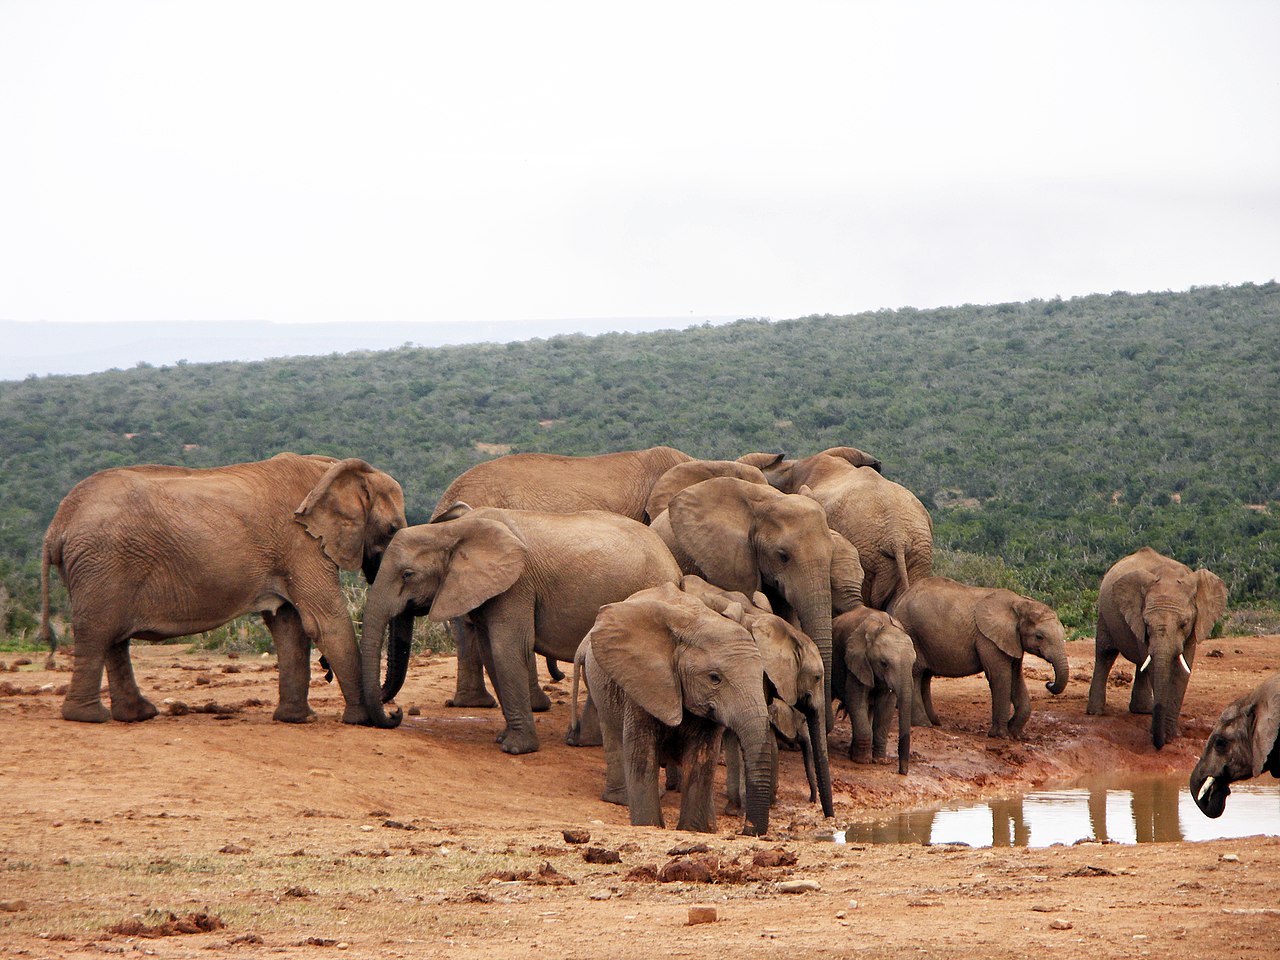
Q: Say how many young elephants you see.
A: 5